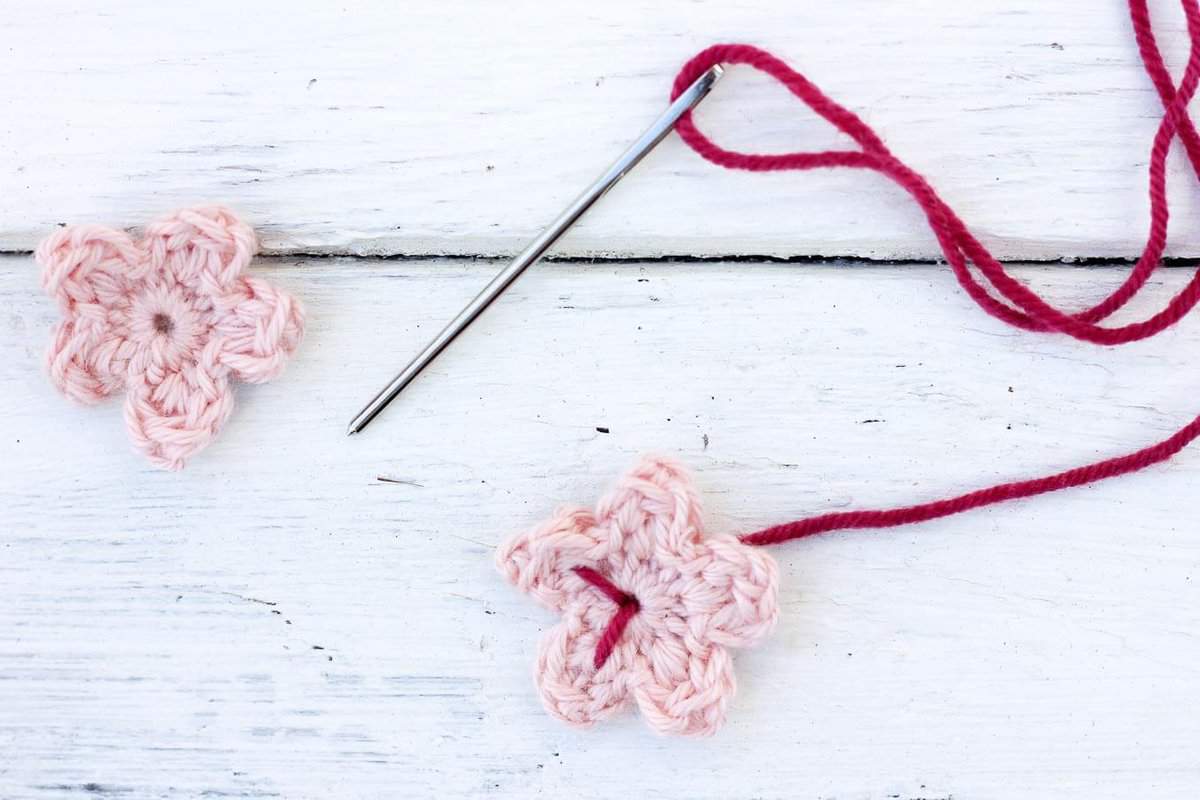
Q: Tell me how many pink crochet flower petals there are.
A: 10